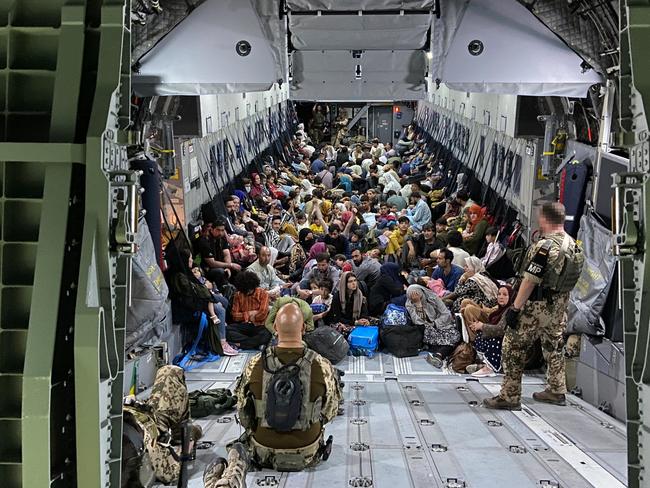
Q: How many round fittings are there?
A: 2